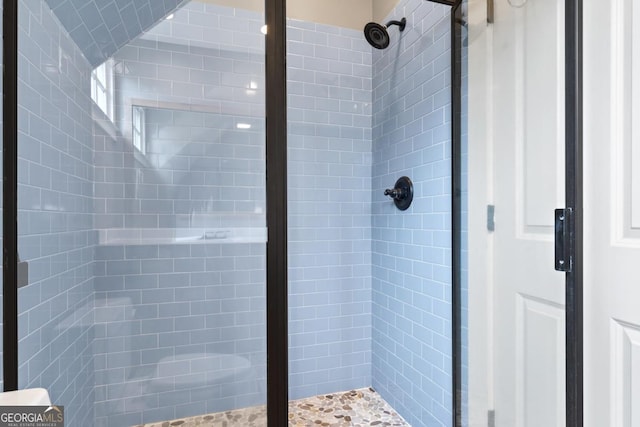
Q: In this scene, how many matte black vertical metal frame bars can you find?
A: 4